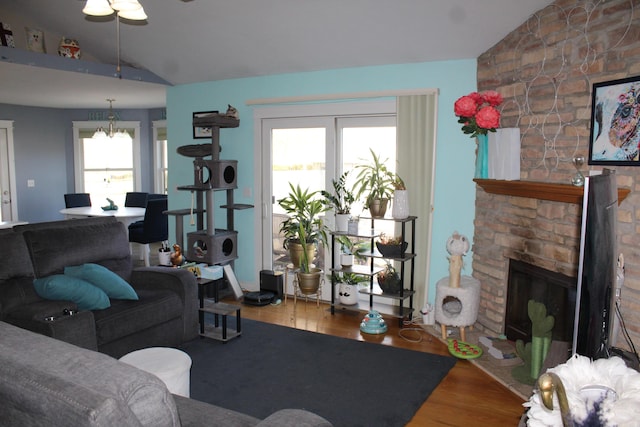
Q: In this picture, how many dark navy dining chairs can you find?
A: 4